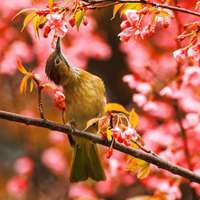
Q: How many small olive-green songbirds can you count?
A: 1